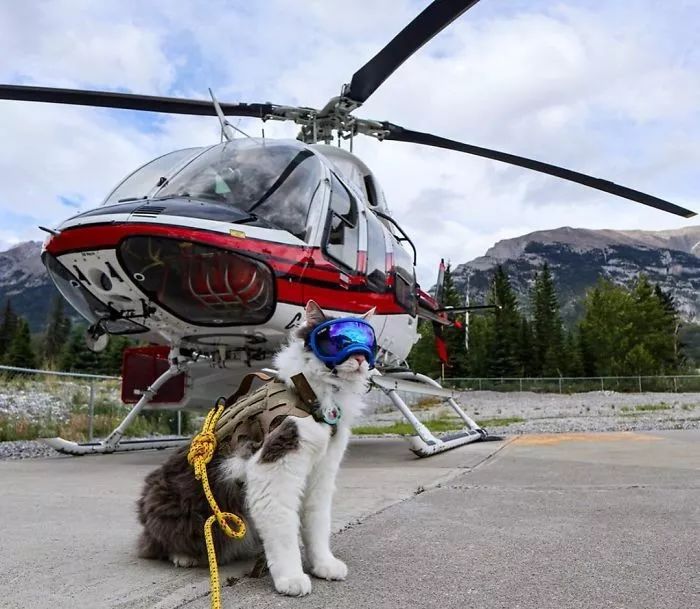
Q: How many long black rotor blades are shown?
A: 3